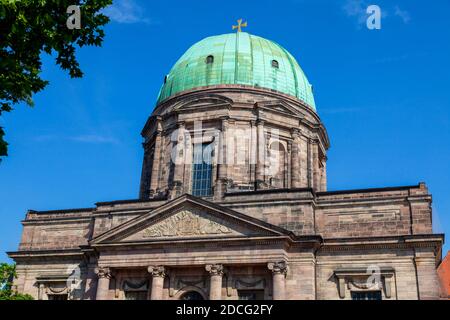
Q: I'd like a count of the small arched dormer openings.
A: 2